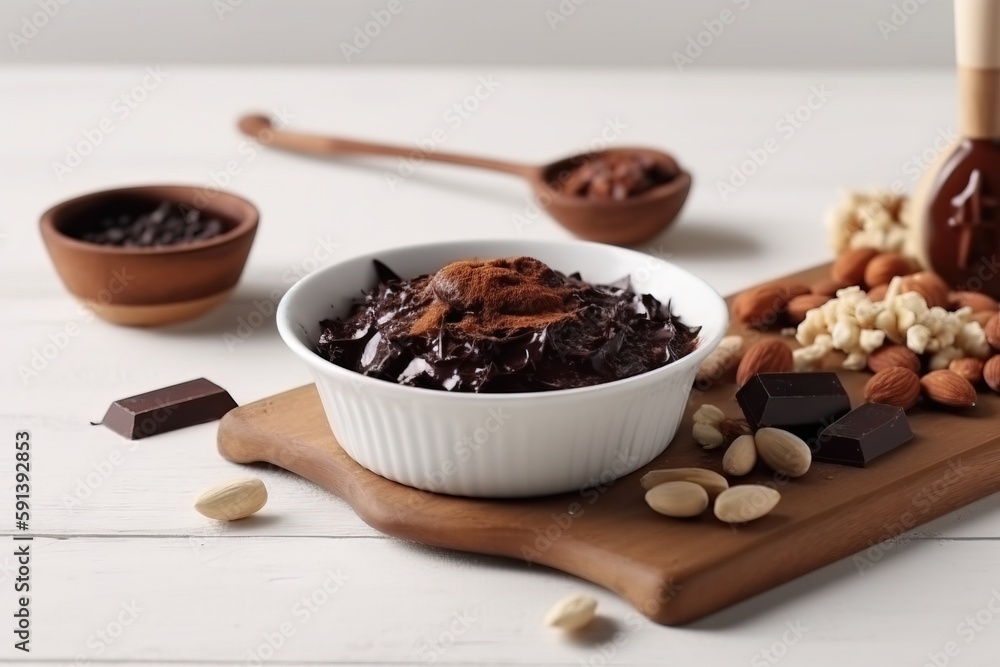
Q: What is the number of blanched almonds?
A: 7